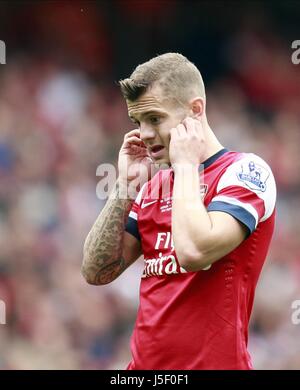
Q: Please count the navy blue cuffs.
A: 2